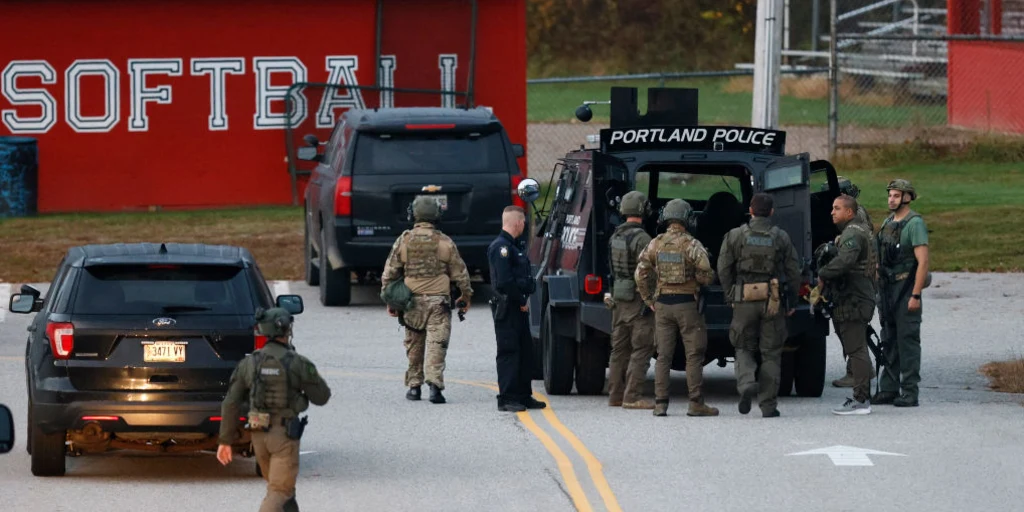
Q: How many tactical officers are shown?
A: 8